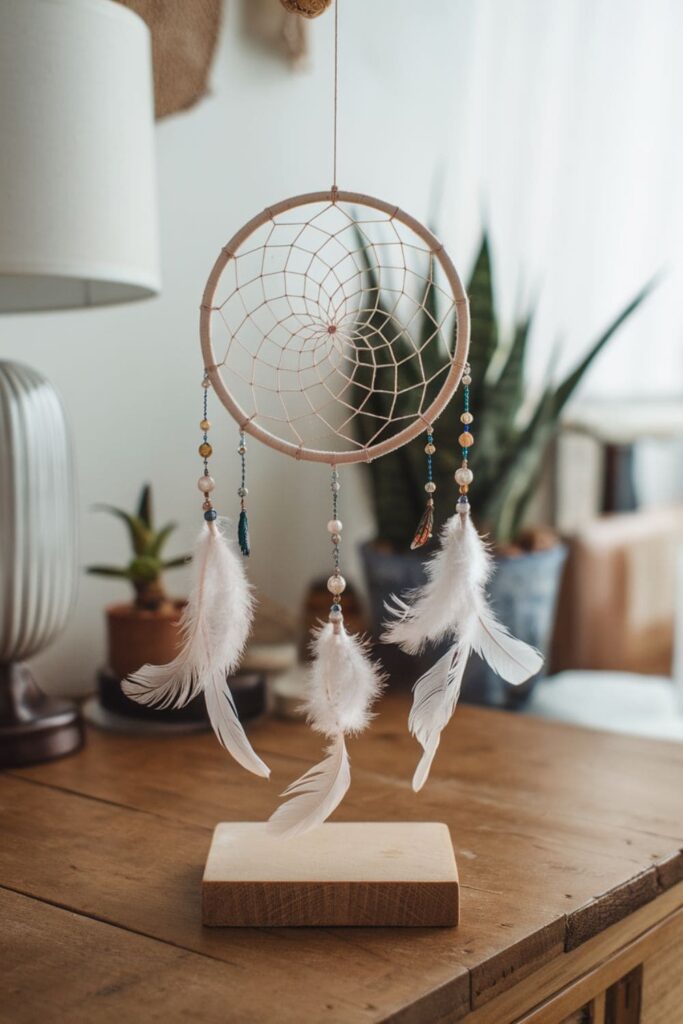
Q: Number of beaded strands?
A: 5